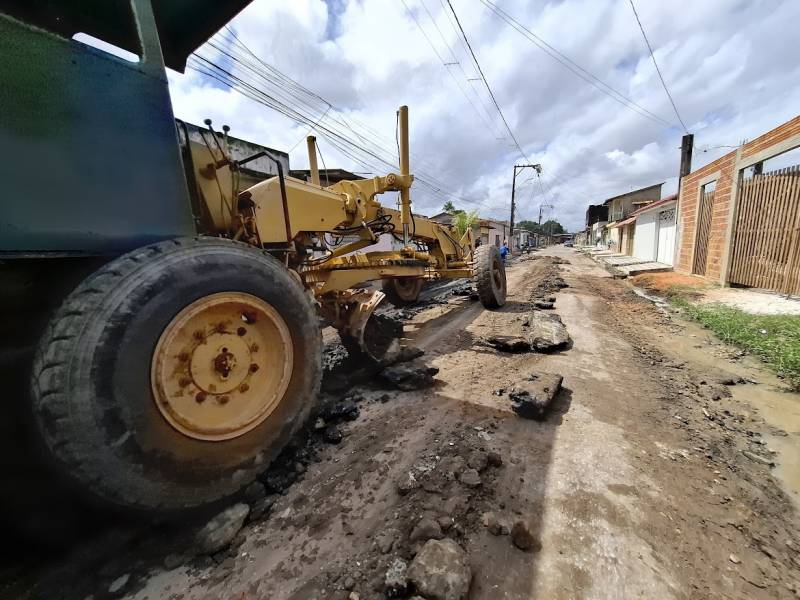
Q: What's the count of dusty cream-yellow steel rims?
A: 1